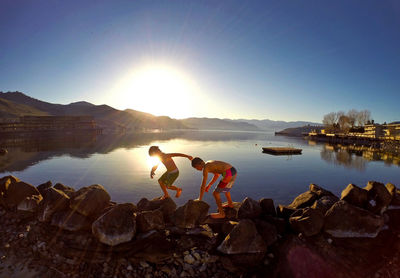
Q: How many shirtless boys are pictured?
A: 2